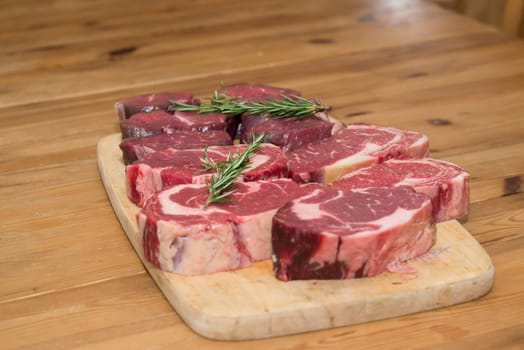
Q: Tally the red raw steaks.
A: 10